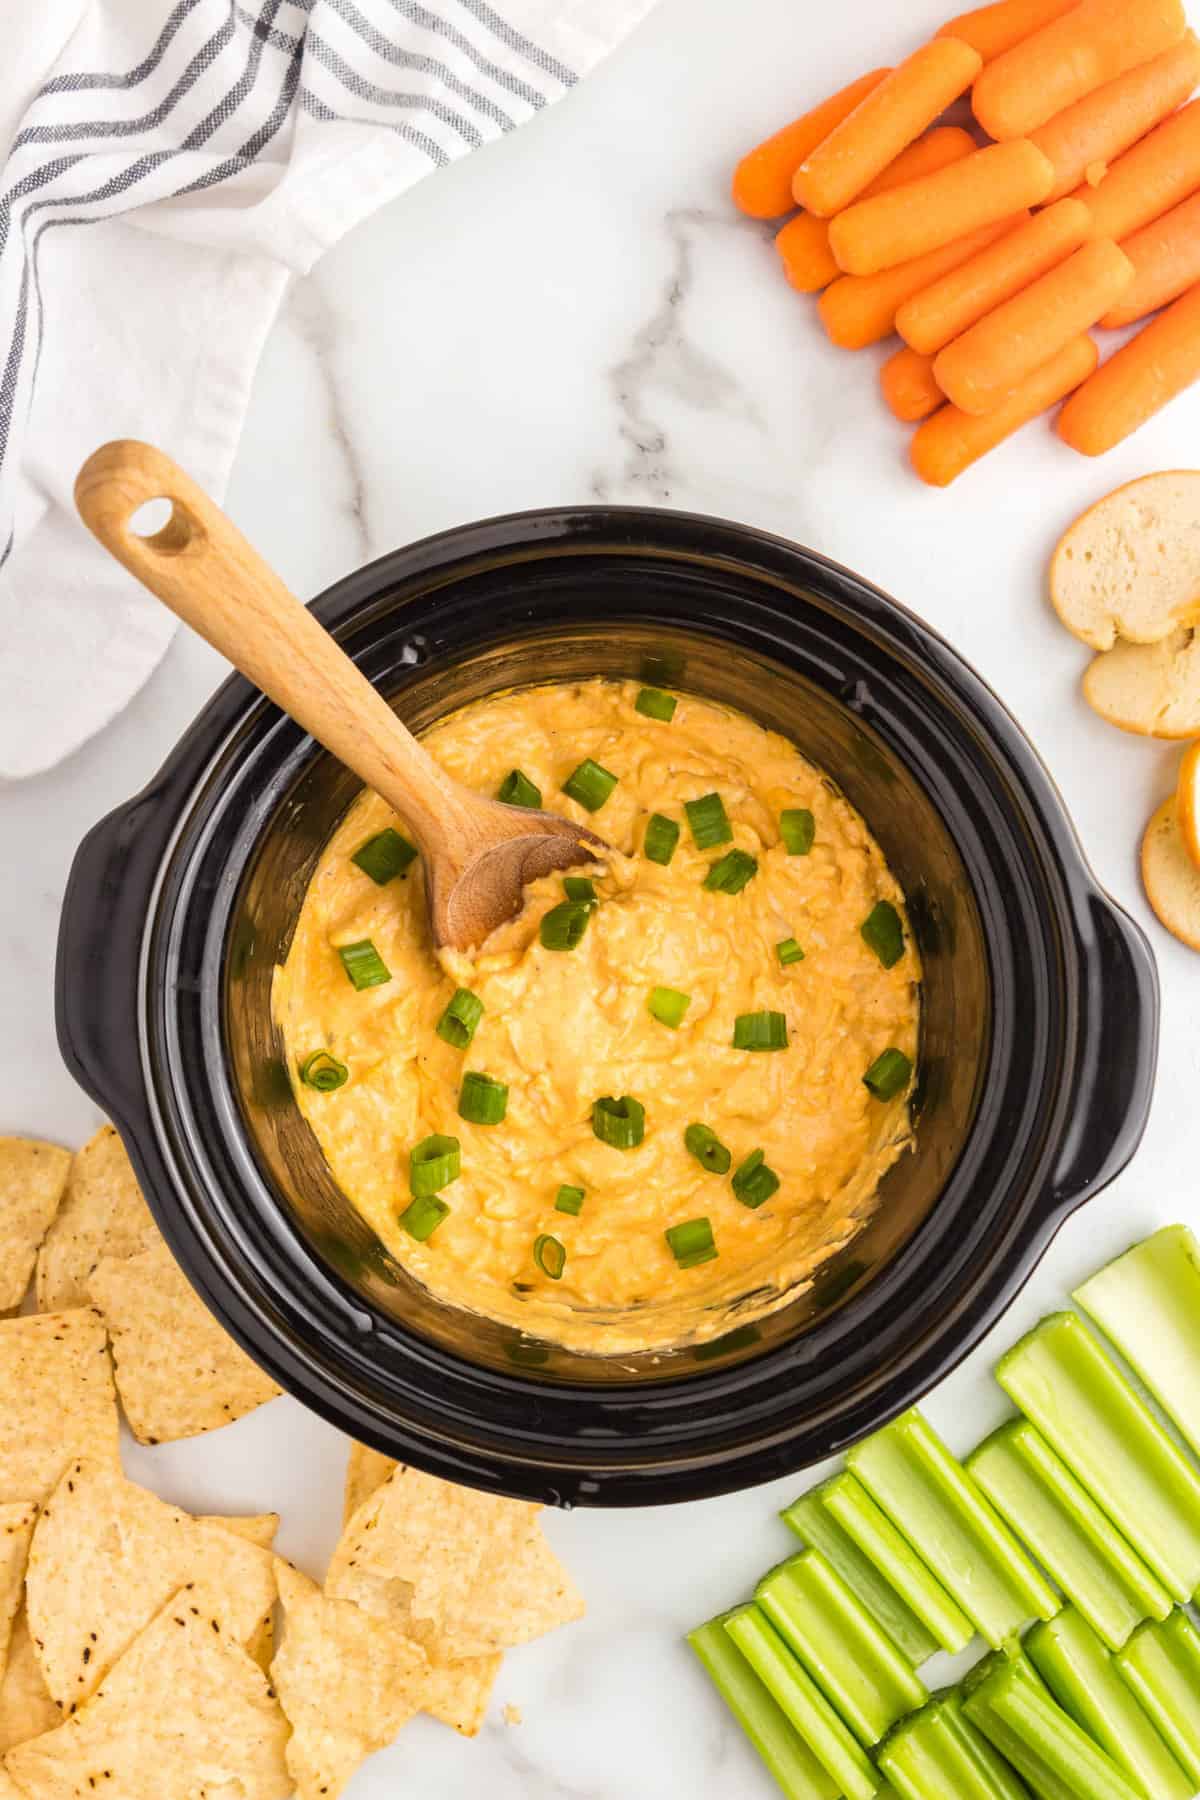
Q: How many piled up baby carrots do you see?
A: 15